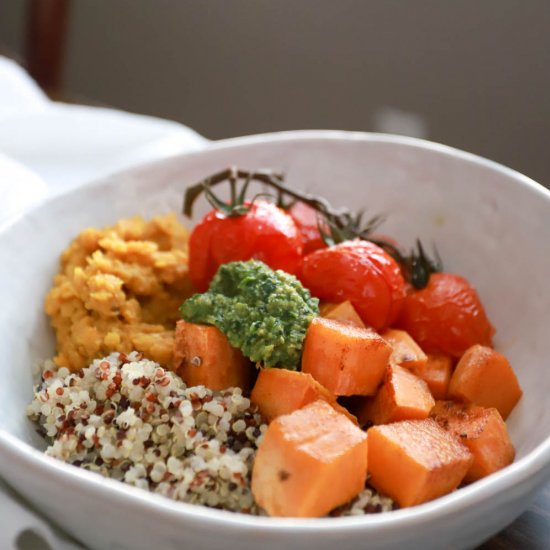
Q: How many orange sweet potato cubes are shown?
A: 11